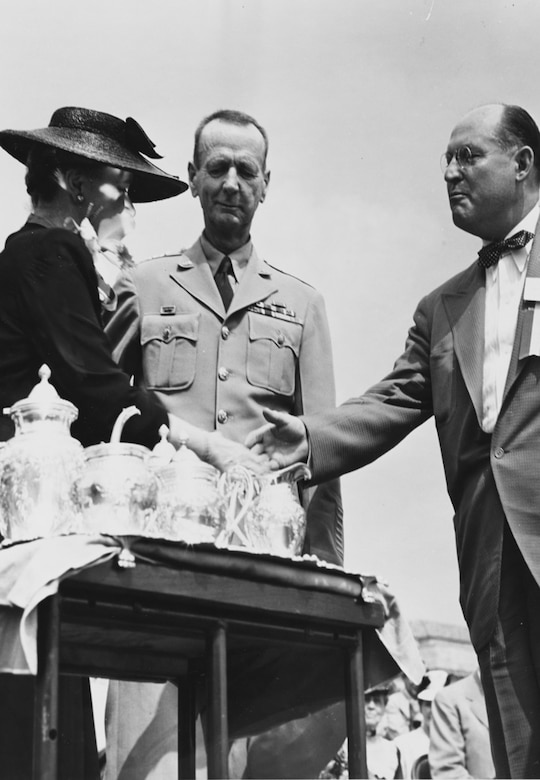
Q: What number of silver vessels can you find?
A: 5